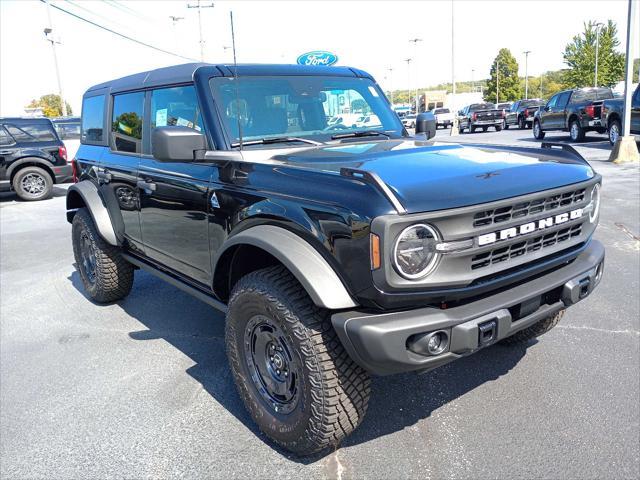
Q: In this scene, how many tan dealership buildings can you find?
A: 1